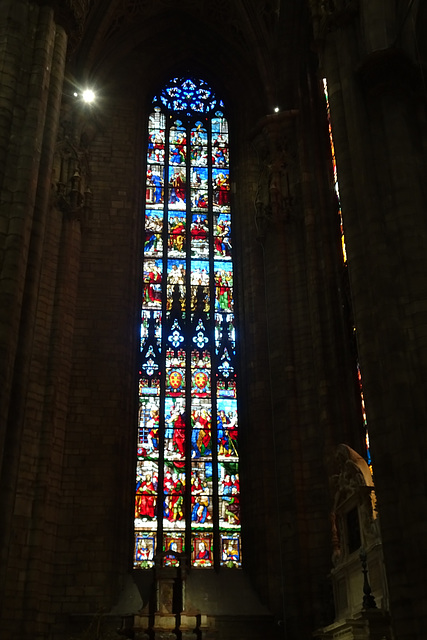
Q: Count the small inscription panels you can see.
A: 2